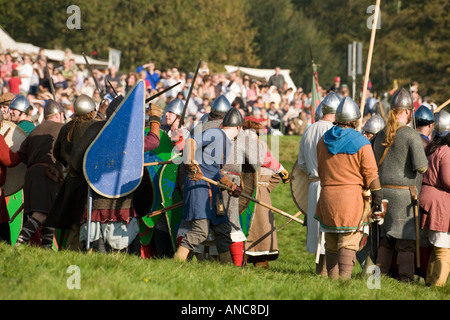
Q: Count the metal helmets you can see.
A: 13